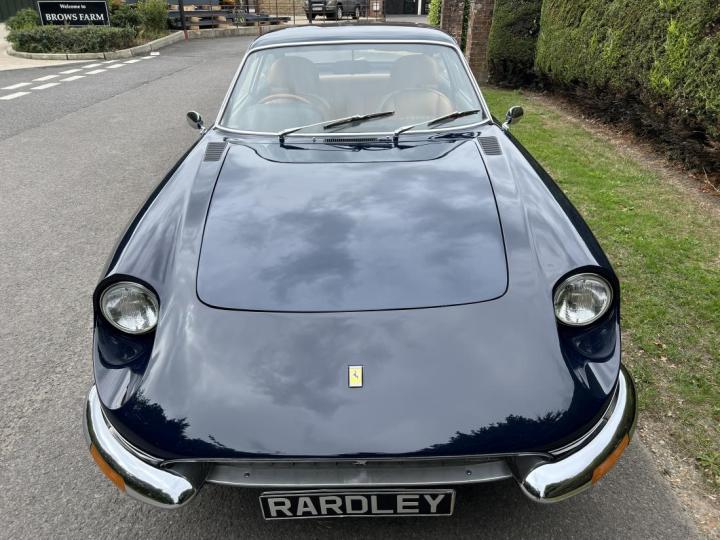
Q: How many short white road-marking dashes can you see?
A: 12